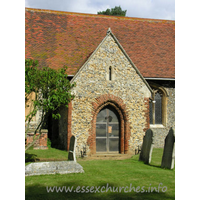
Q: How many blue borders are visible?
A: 0